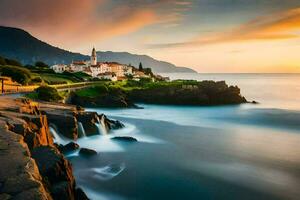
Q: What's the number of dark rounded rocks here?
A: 3